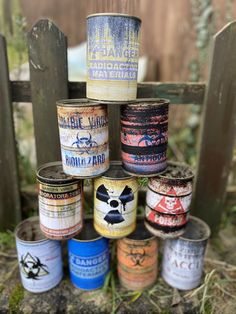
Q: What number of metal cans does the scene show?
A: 10